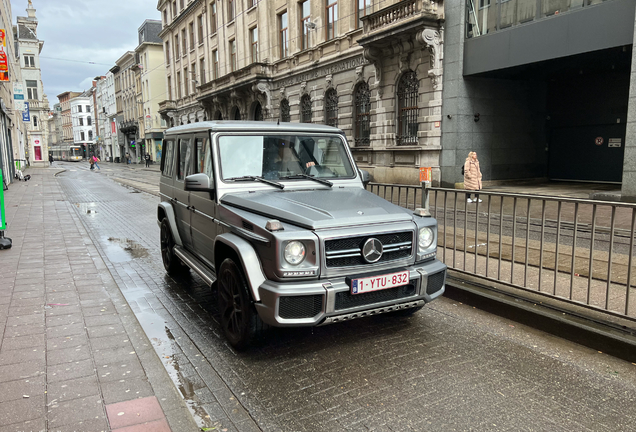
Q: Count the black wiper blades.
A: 2